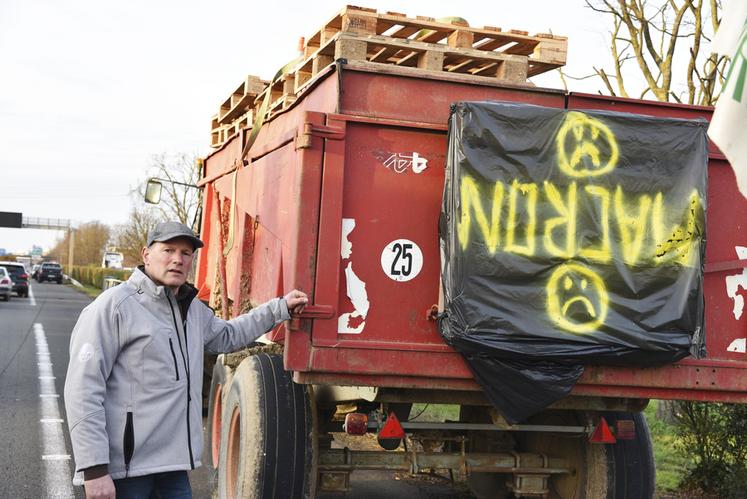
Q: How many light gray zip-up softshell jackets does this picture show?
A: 1